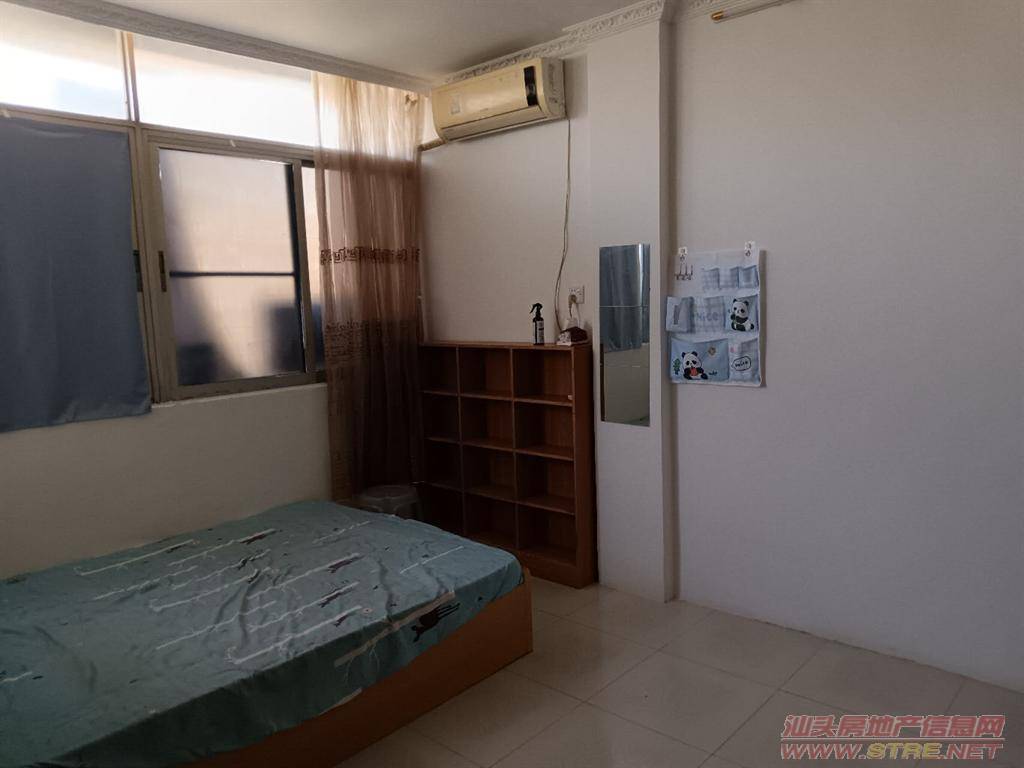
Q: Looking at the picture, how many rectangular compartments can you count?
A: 12